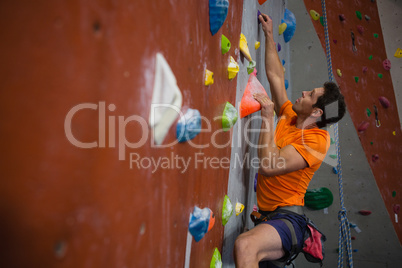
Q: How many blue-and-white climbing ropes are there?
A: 1